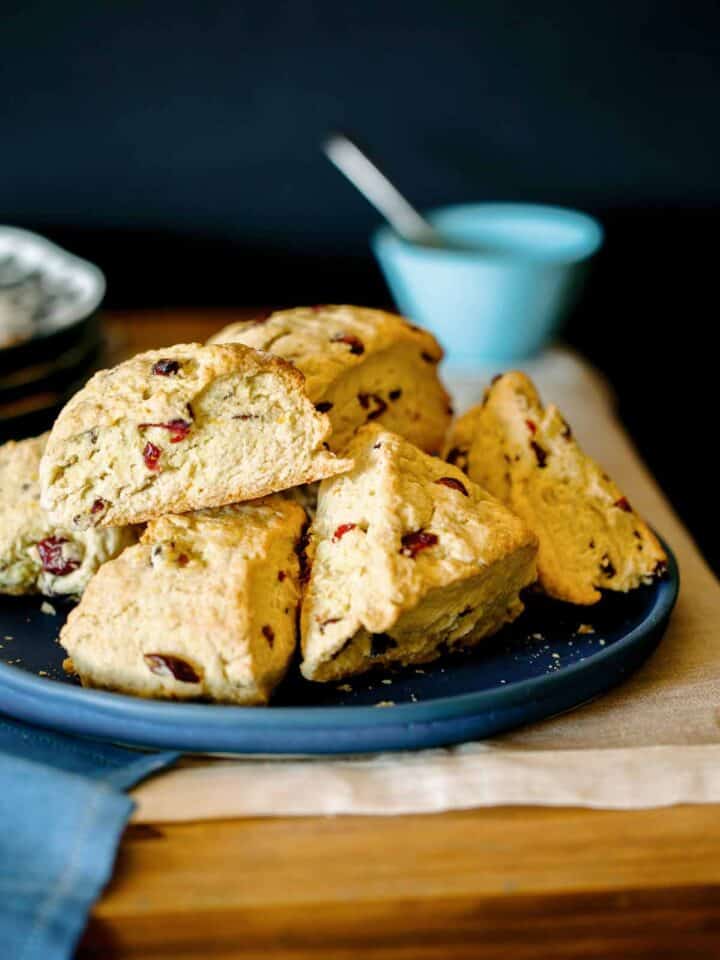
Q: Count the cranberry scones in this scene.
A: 6